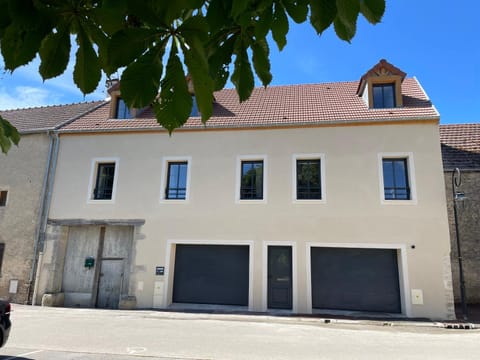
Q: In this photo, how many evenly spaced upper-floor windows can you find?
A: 5